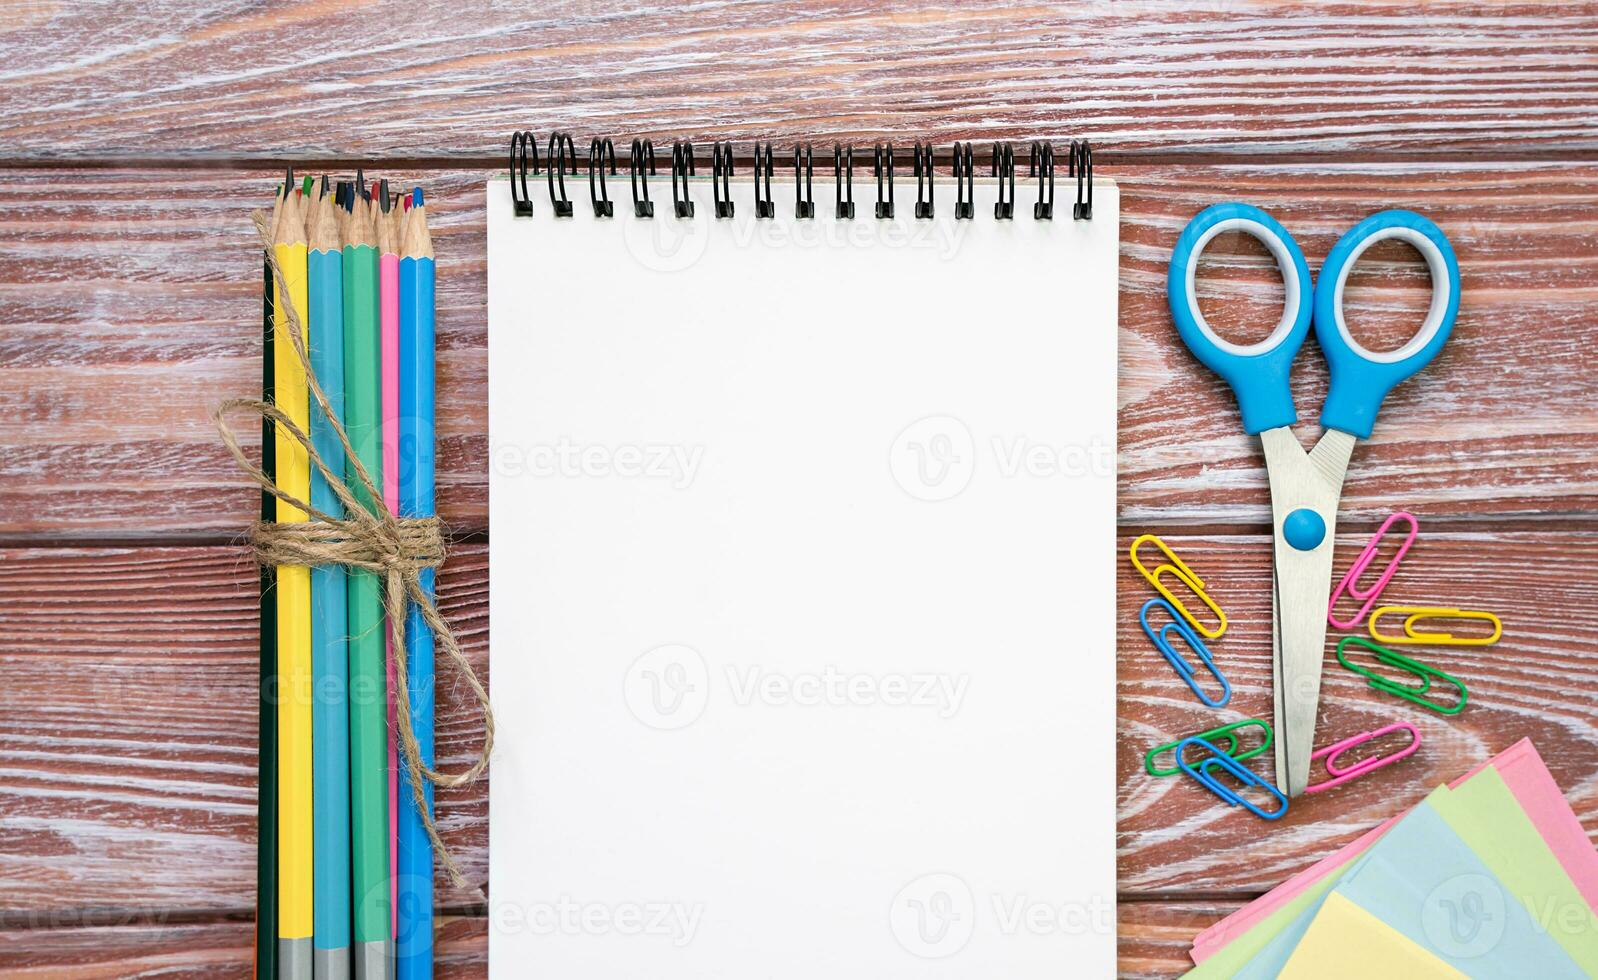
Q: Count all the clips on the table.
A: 8